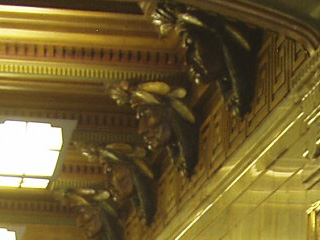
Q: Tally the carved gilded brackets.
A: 4